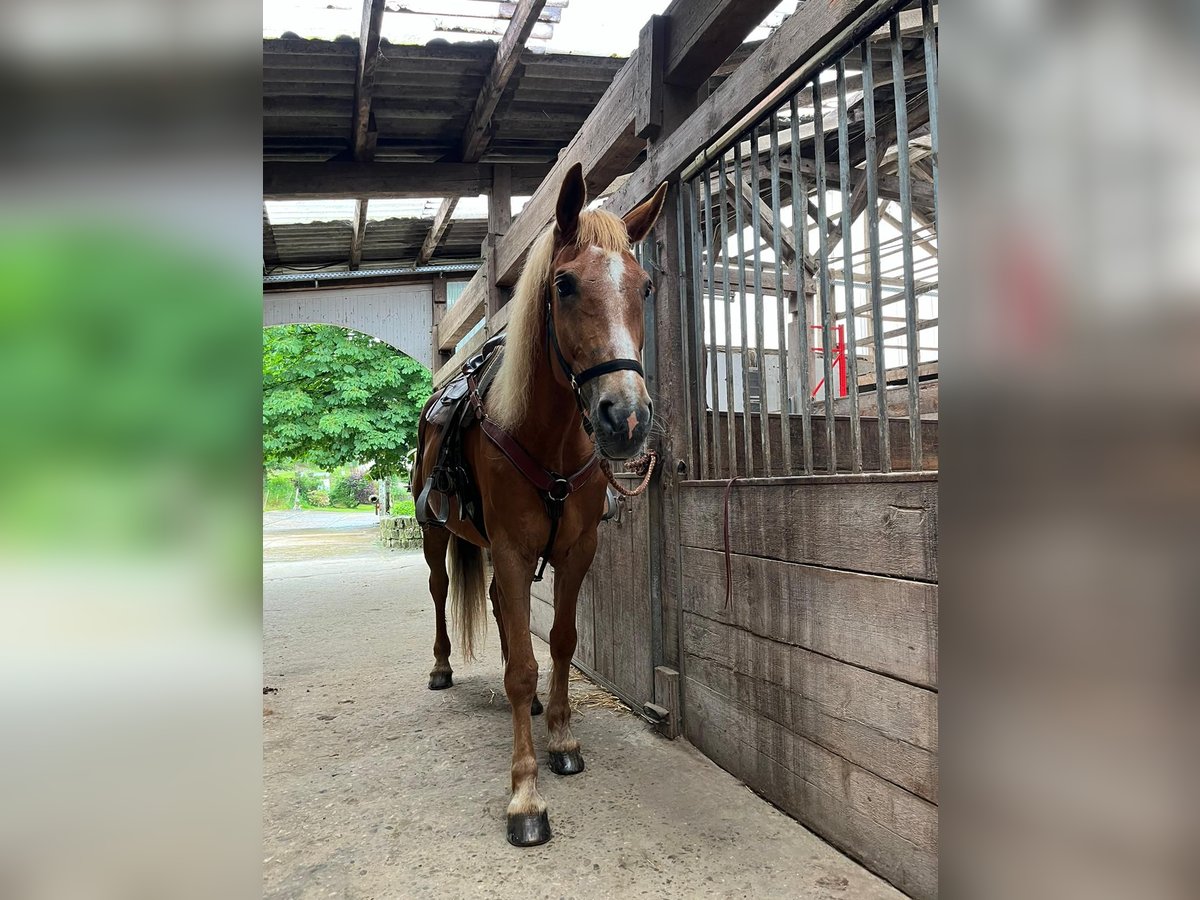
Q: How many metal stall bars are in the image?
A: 13